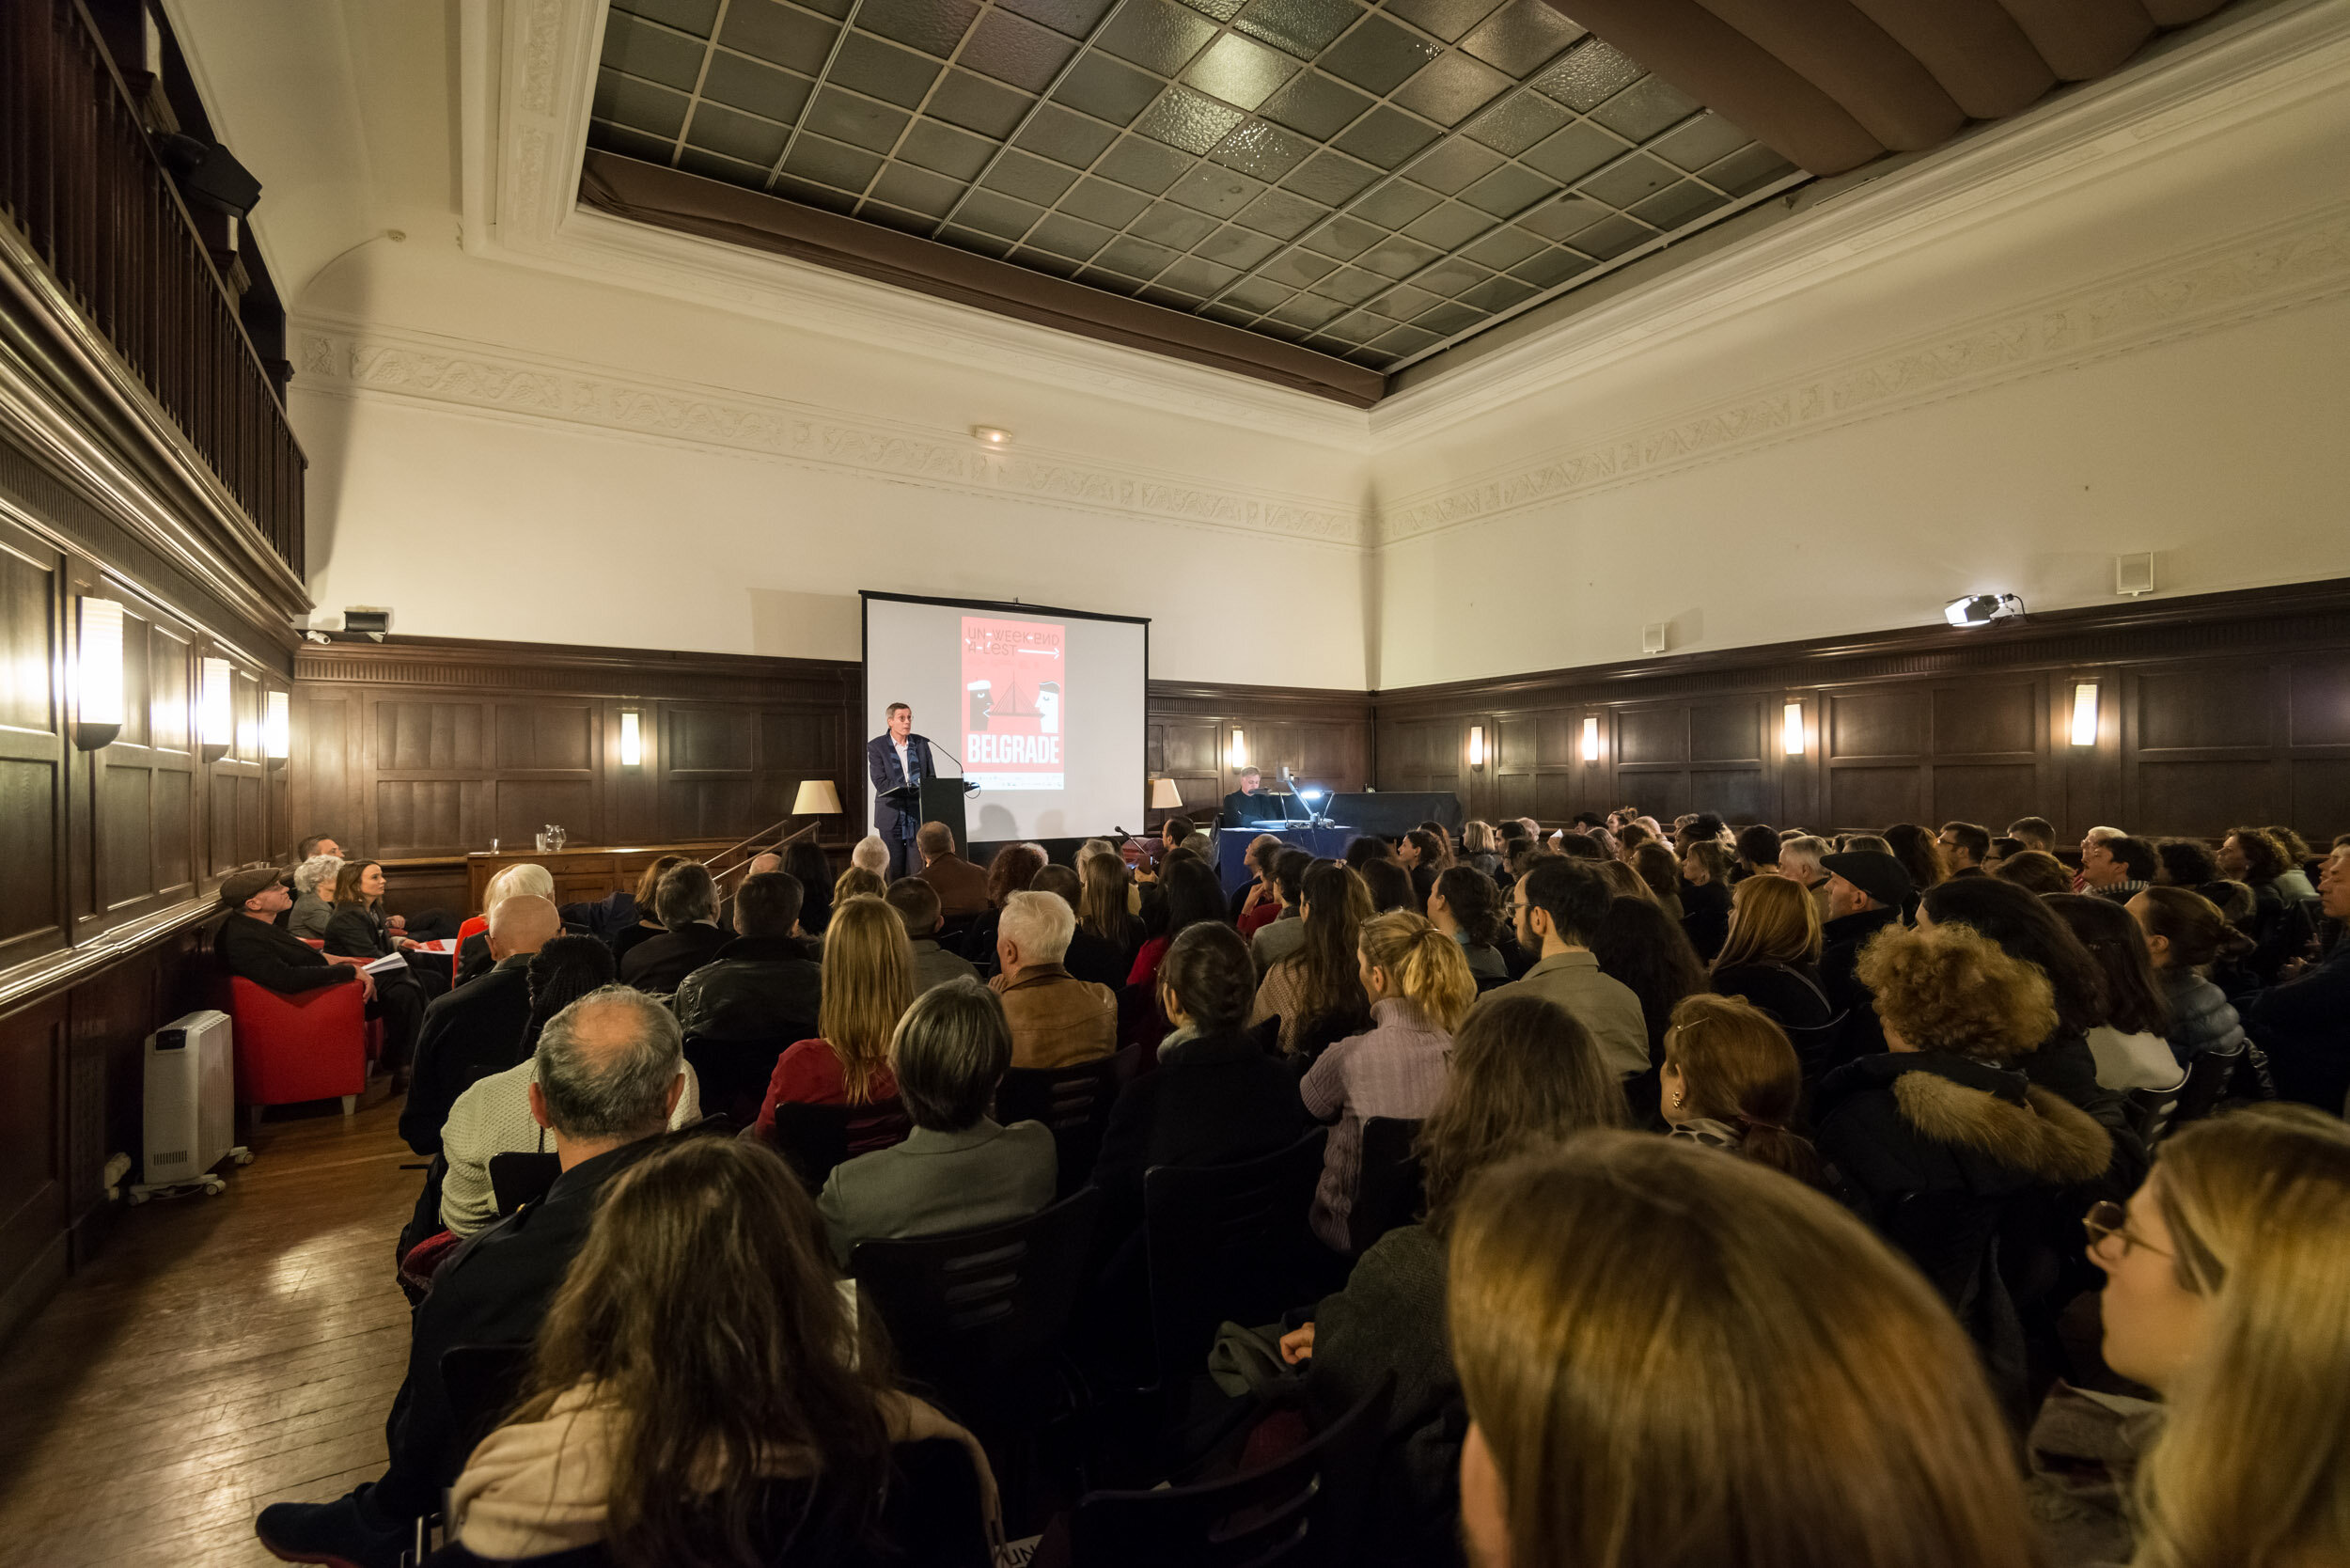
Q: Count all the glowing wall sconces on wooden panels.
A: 9